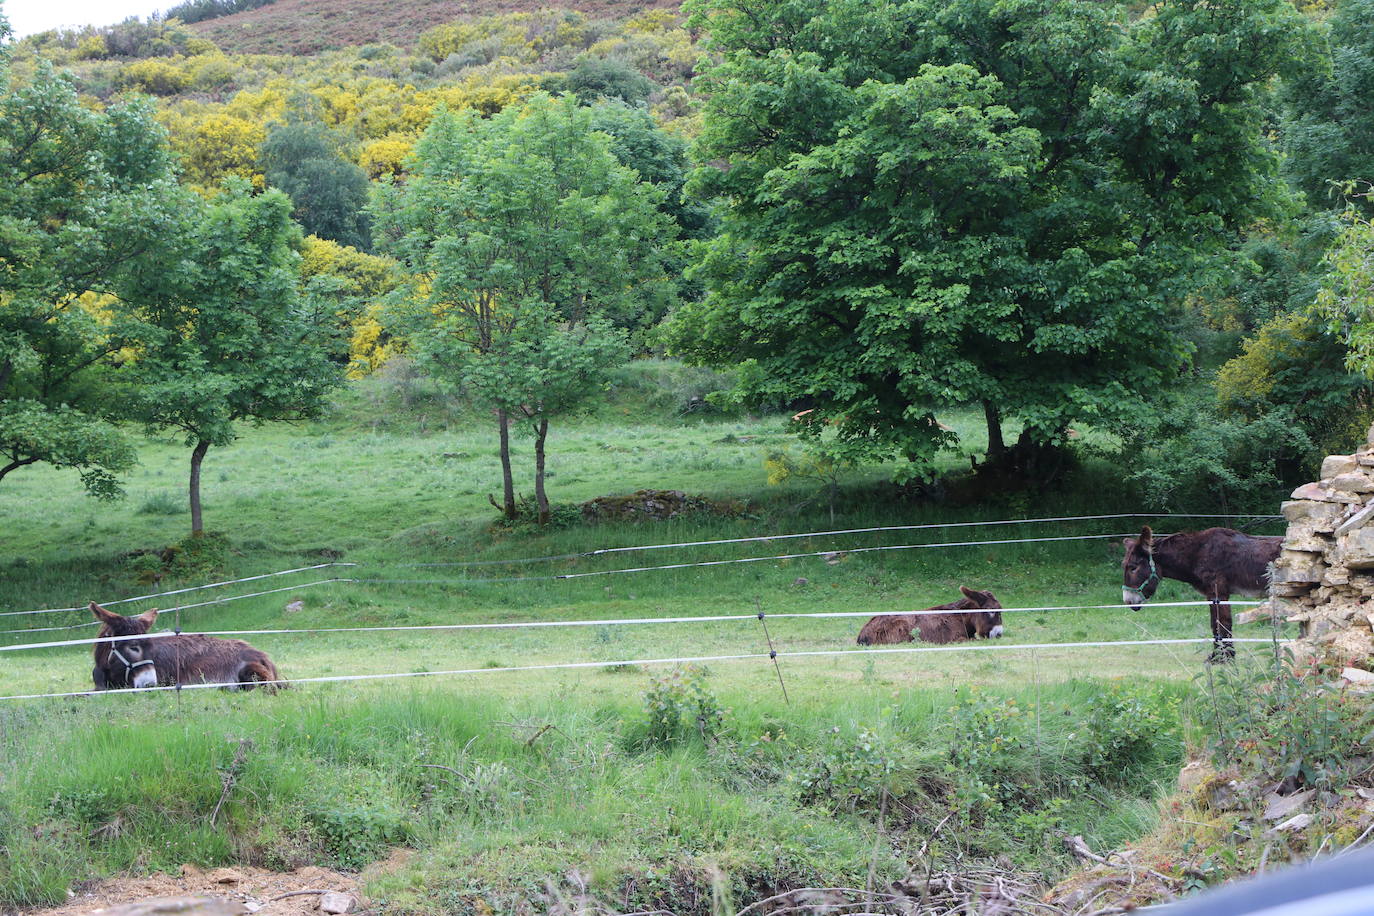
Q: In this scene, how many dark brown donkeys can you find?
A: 3